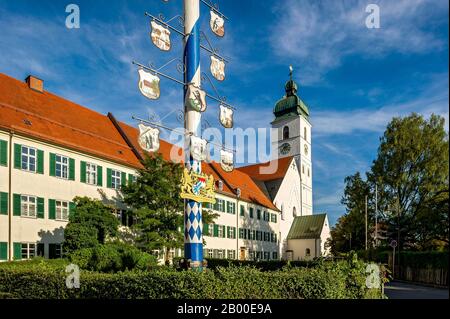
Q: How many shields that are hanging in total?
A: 9